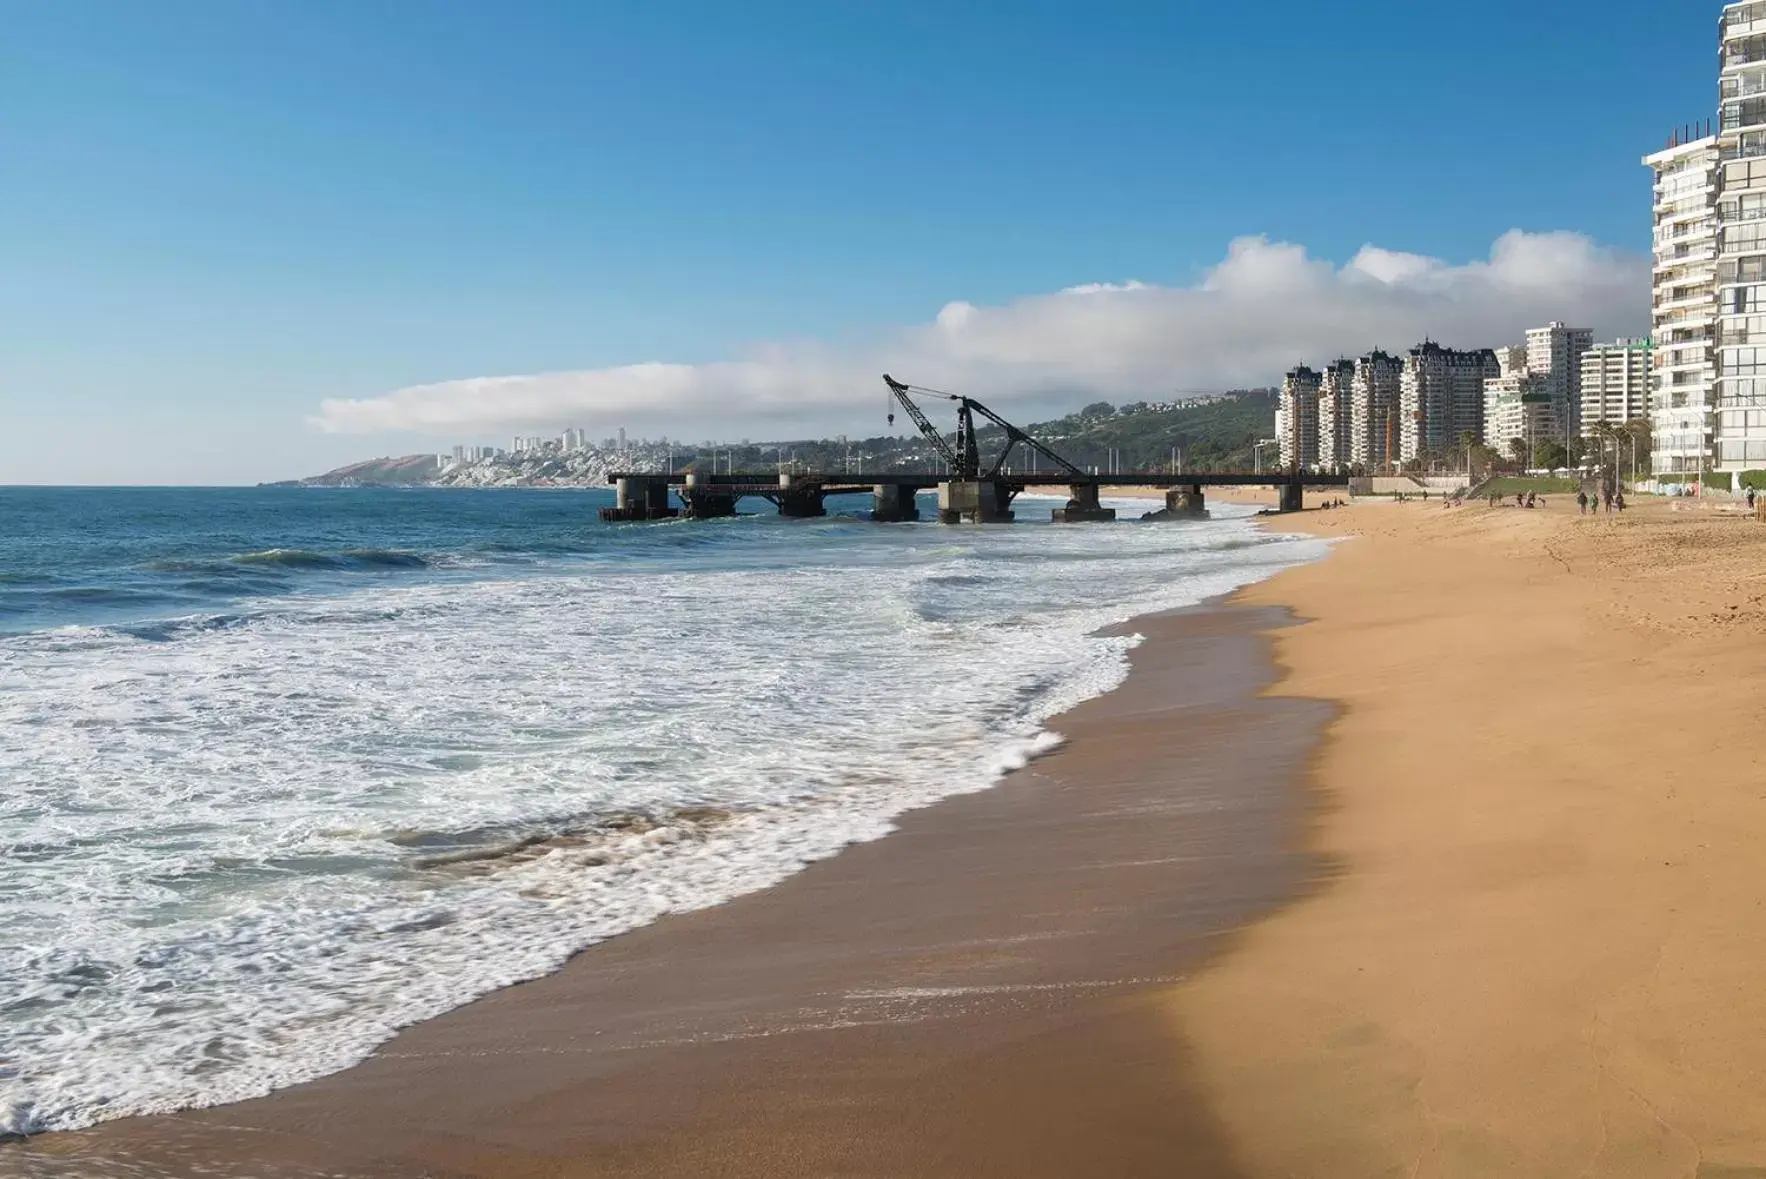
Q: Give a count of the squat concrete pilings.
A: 8